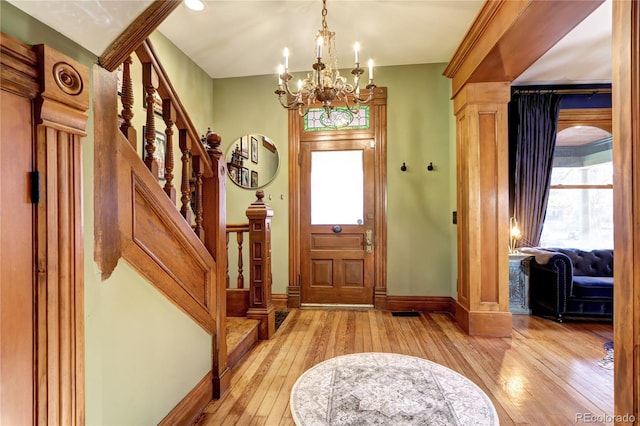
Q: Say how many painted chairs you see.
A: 0